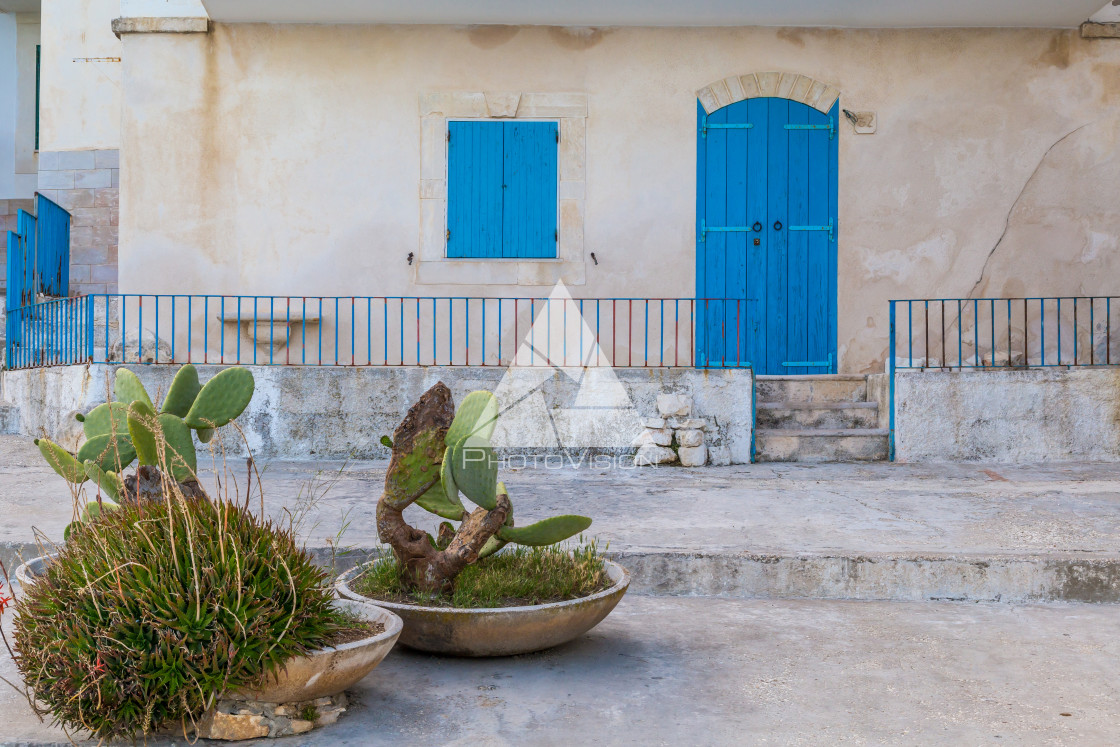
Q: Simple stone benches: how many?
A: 1